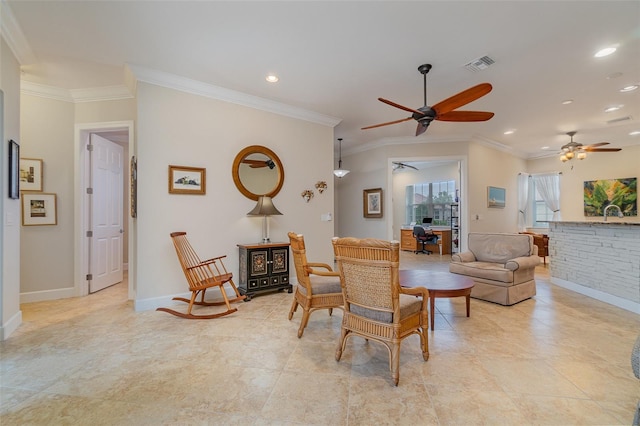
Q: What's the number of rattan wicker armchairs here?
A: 2